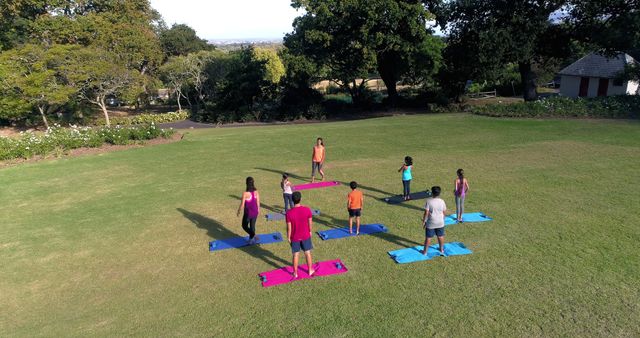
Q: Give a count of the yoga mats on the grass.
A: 8